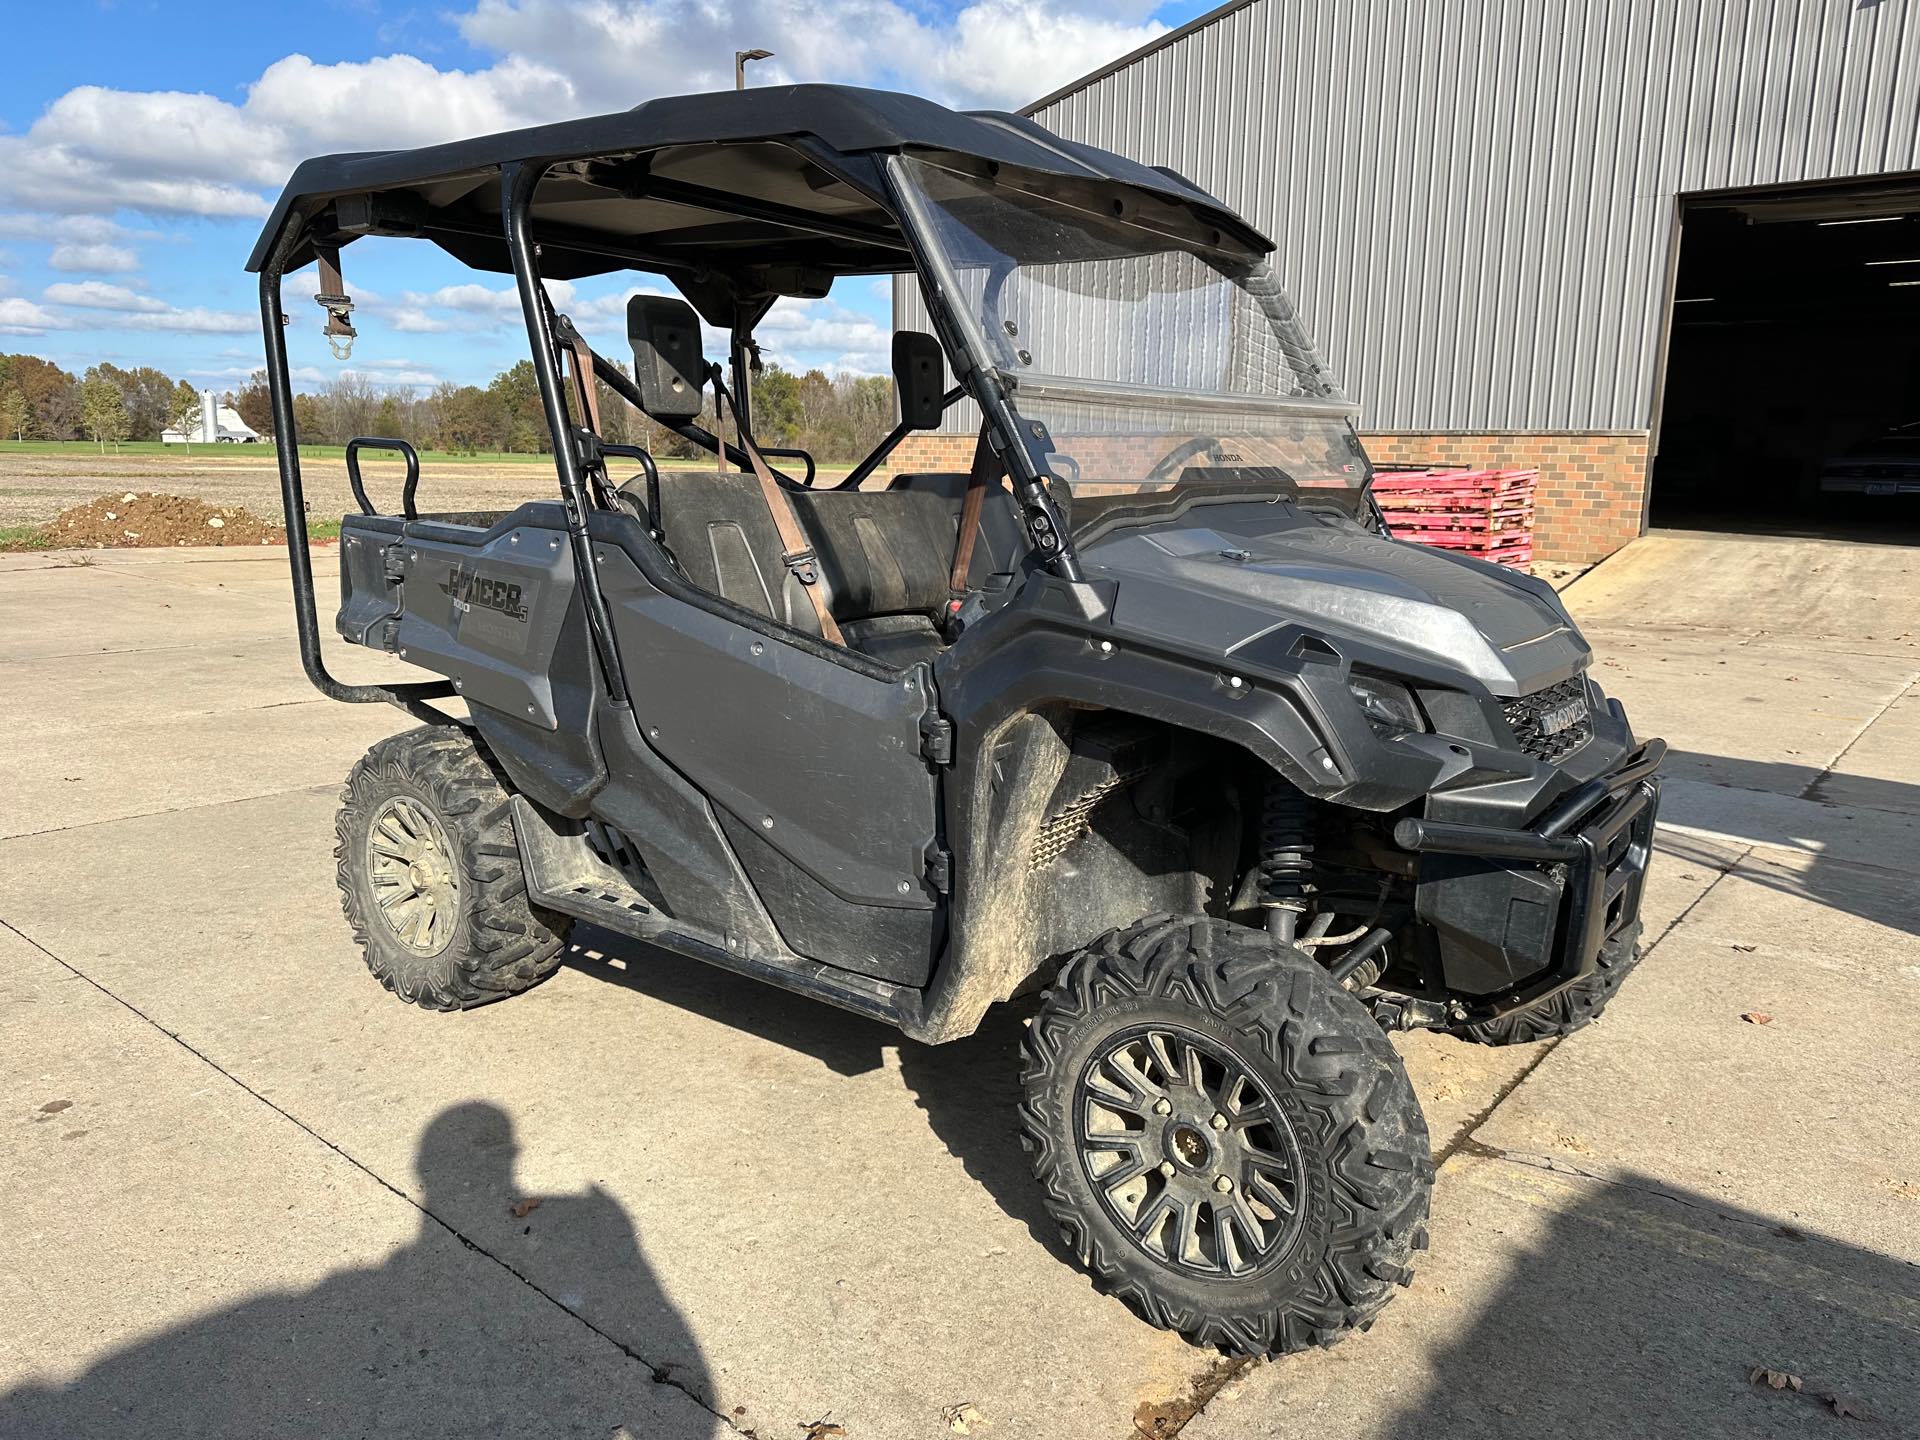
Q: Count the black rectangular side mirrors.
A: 2